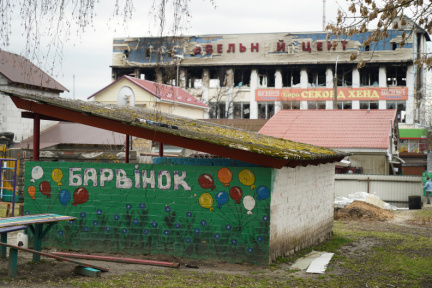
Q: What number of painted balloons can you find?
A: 14